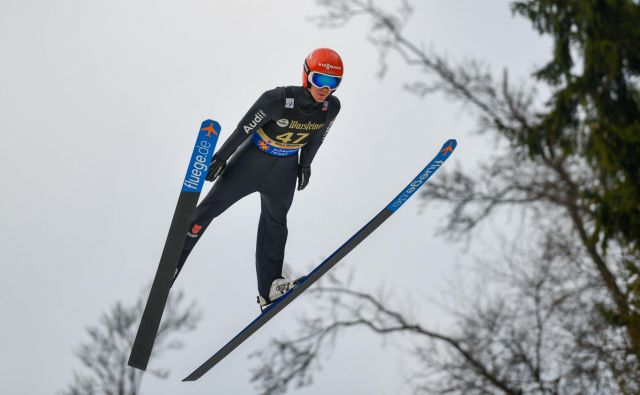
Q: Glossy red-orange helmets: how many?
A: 1